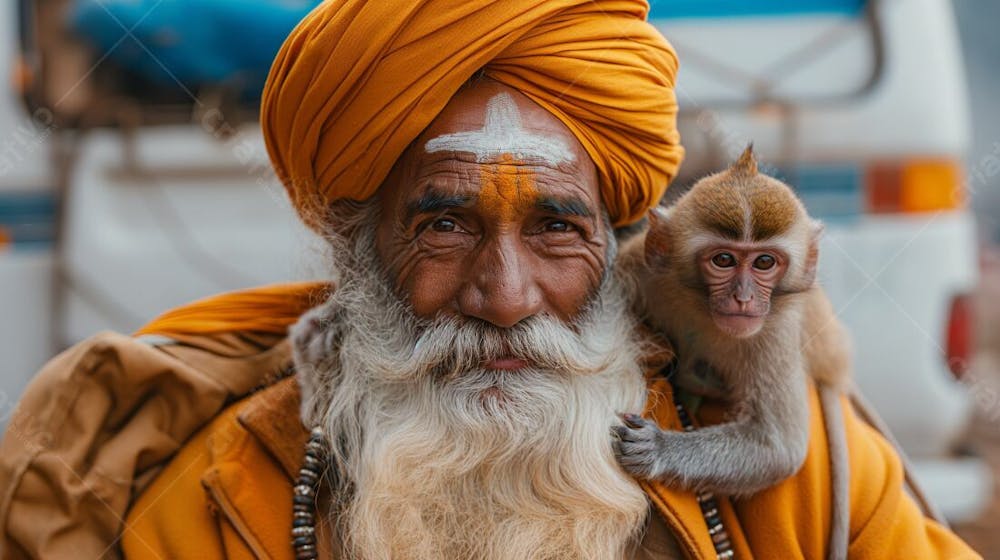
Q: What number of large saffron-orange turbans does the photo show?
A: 1